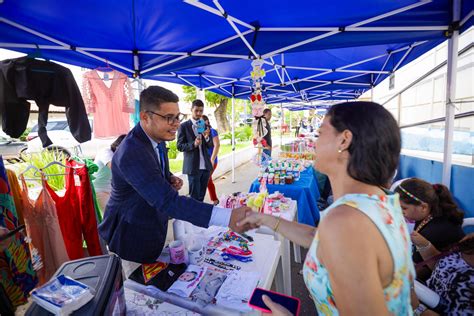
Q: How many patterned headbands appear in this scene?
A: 1